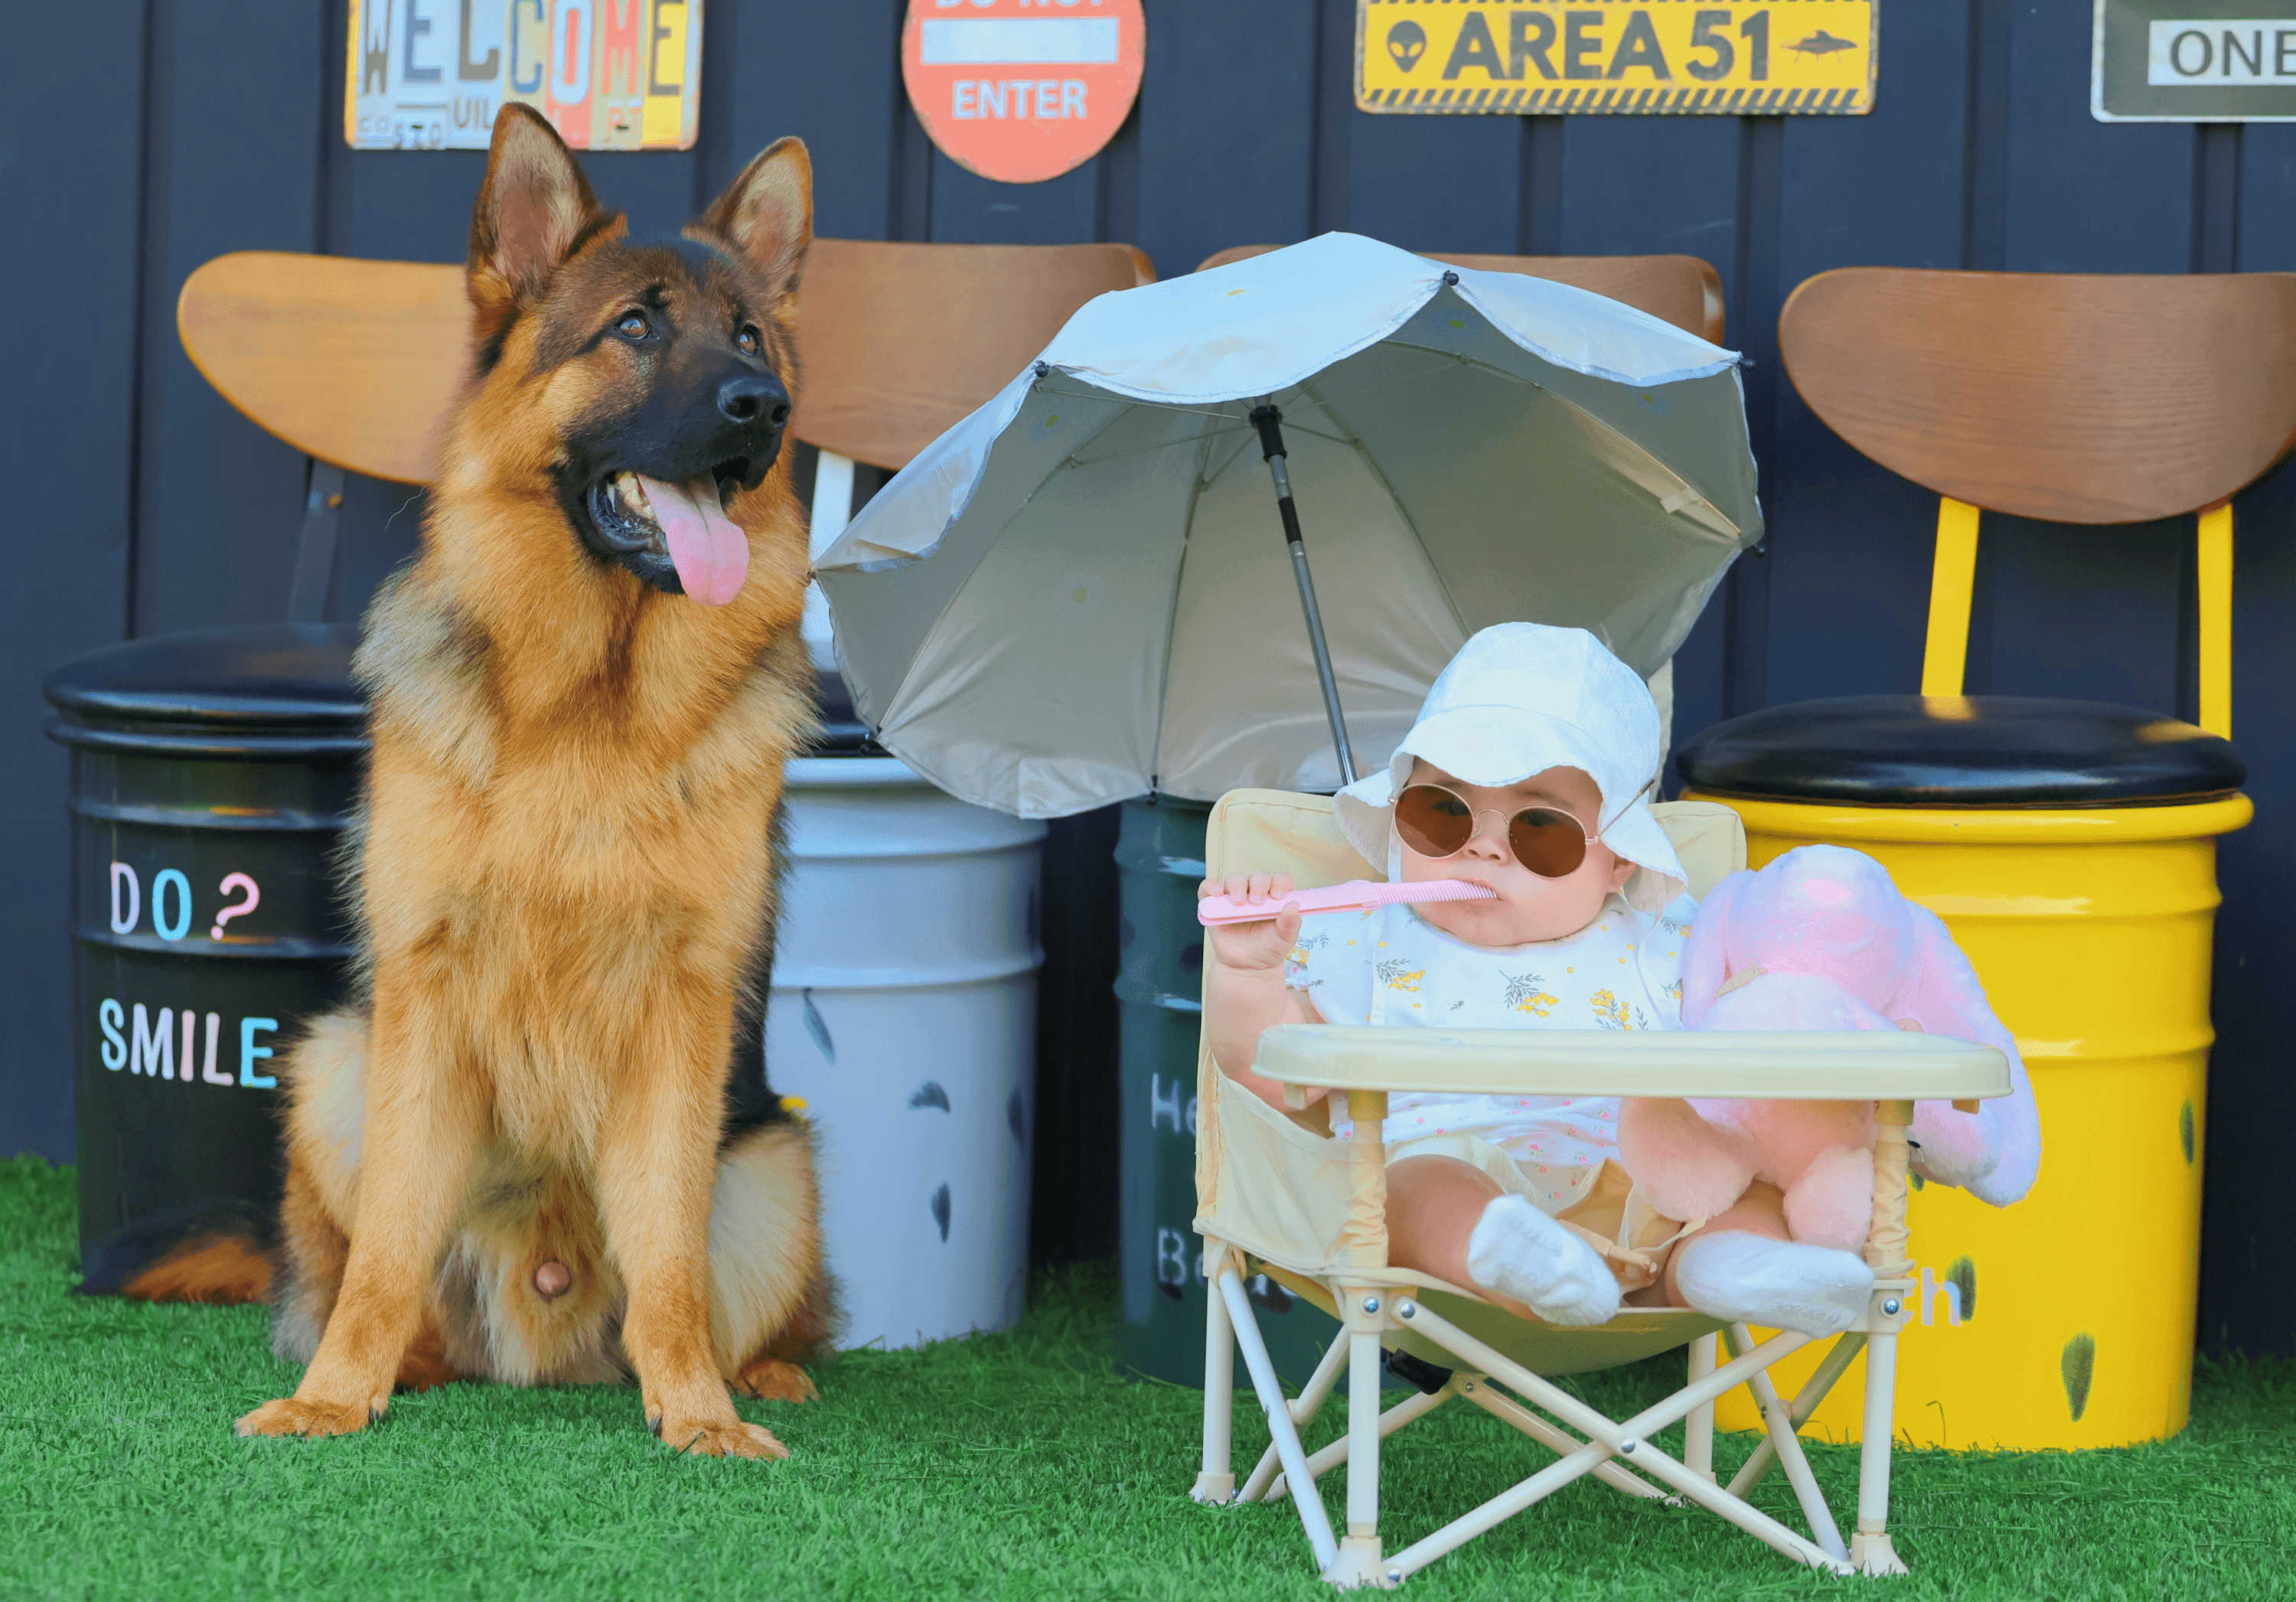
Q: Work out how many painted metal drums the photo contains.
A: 4